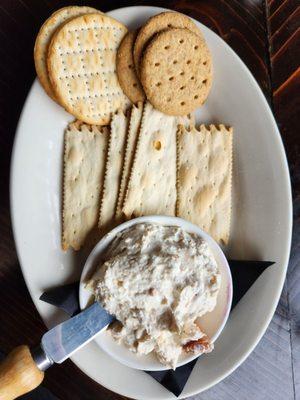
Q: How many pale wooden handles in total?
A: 1